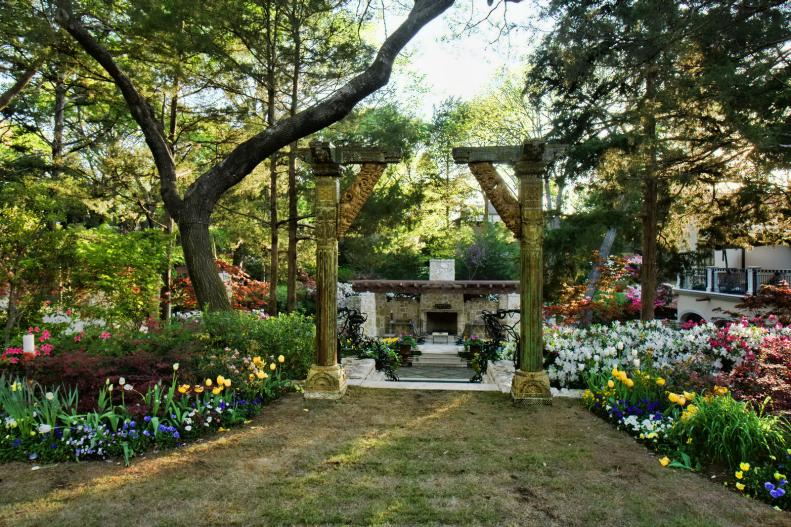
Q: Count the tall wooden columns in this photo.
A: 2